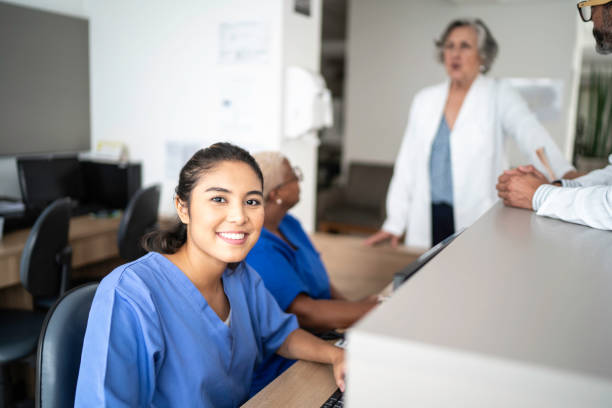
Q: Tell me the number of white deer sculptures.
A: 0